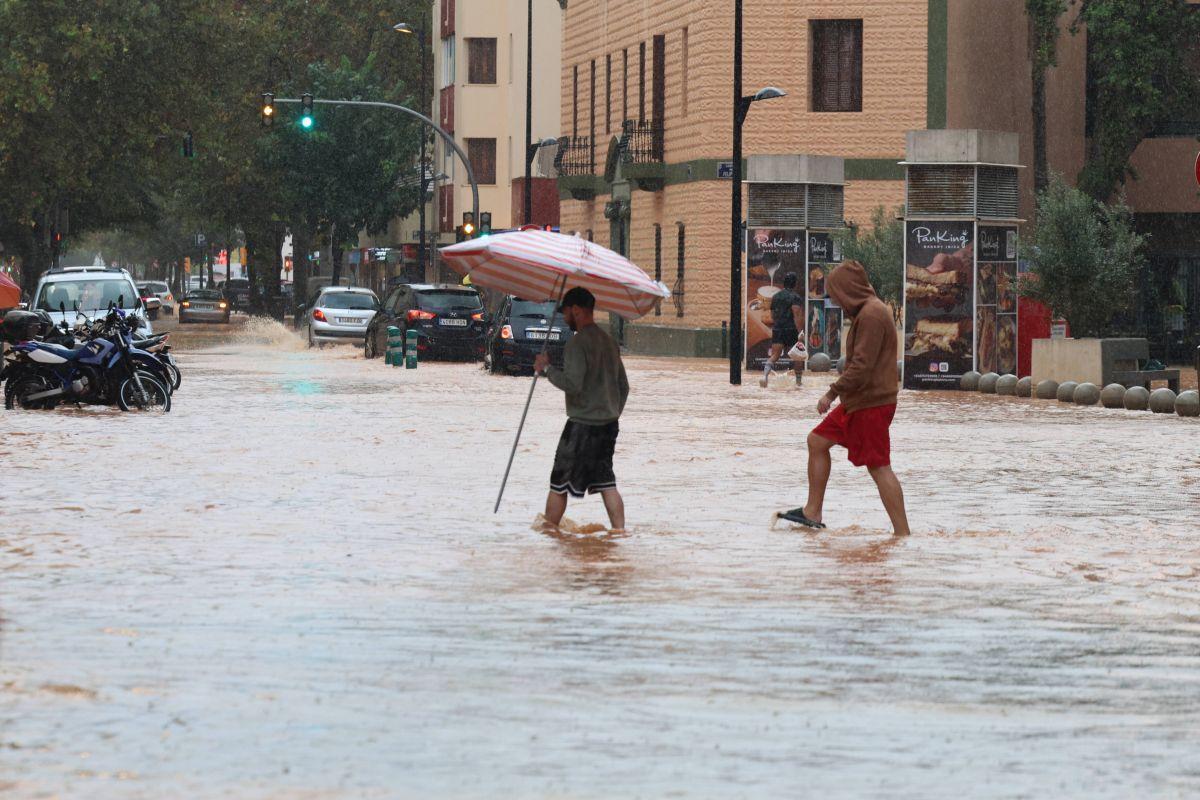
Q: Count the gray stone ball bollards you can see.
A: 13